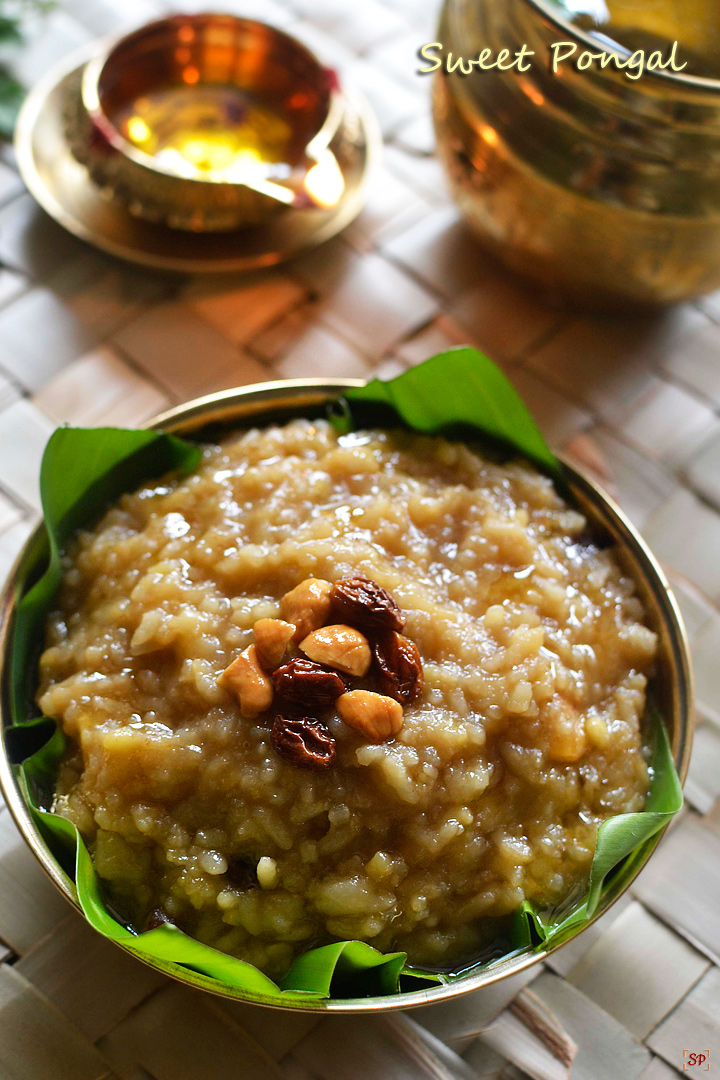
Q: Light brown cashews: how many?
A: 5